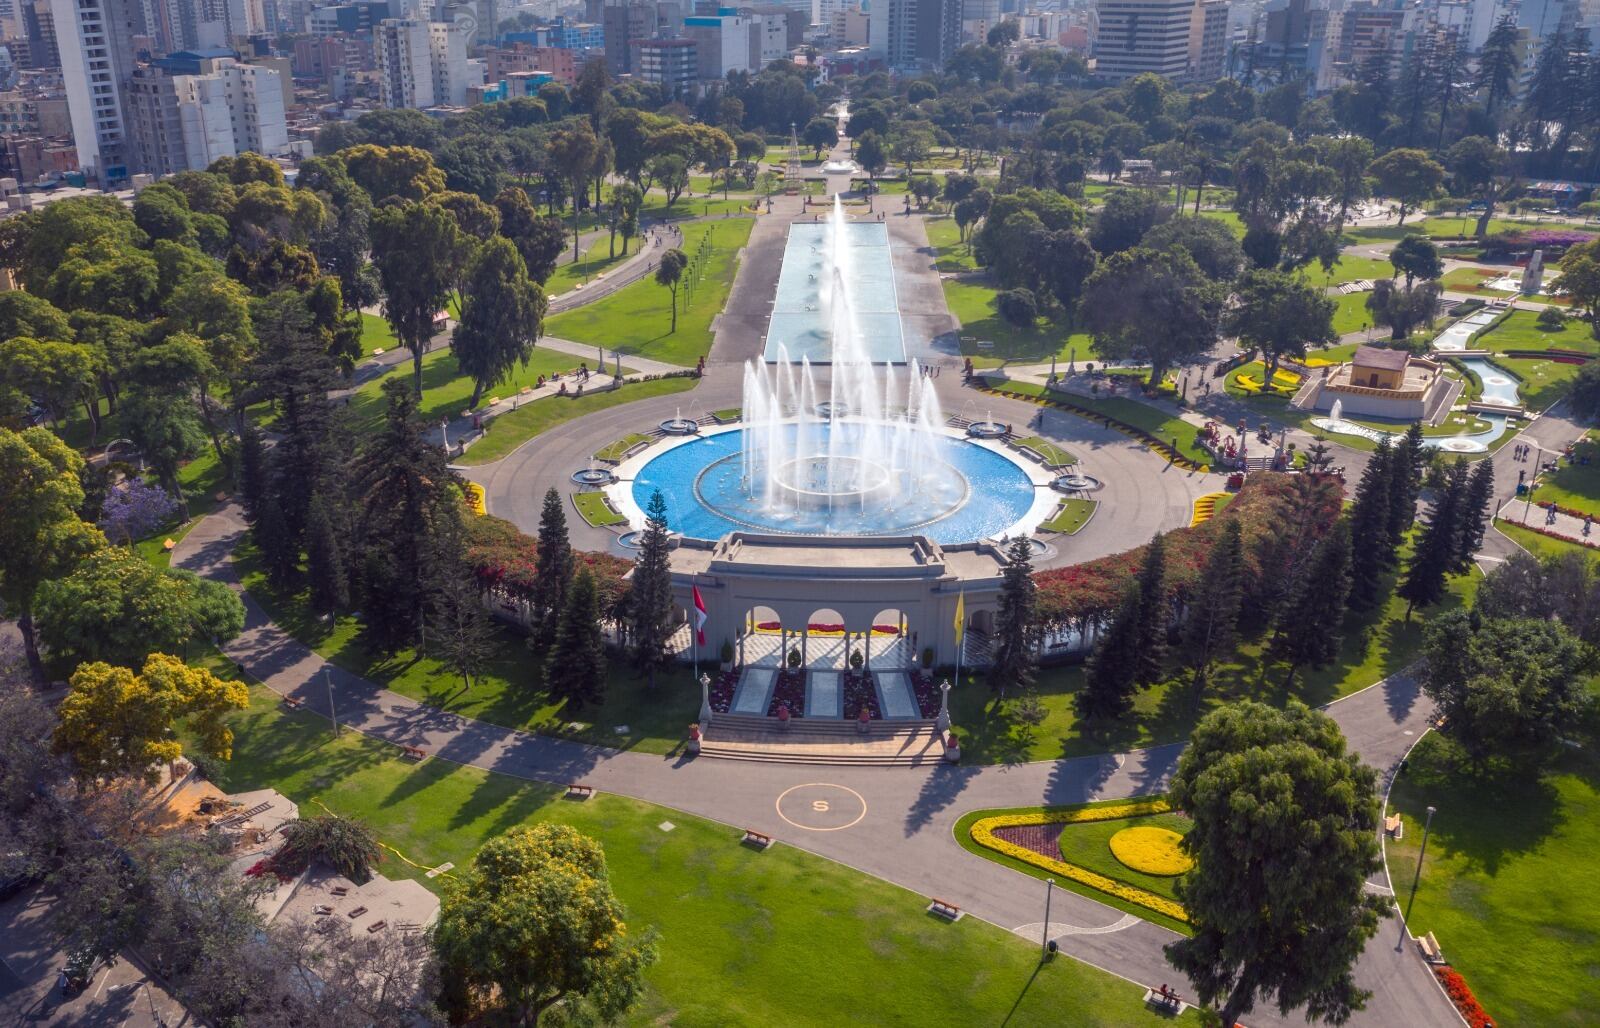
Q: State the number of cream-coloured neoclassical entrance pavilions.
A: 1